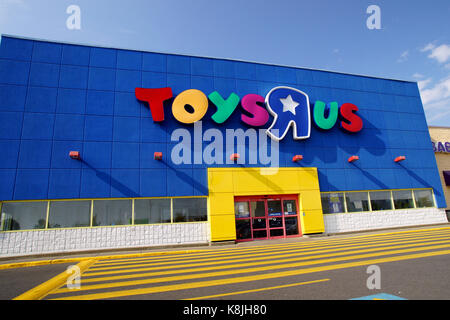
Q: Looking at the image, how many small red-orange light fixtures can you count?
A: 6